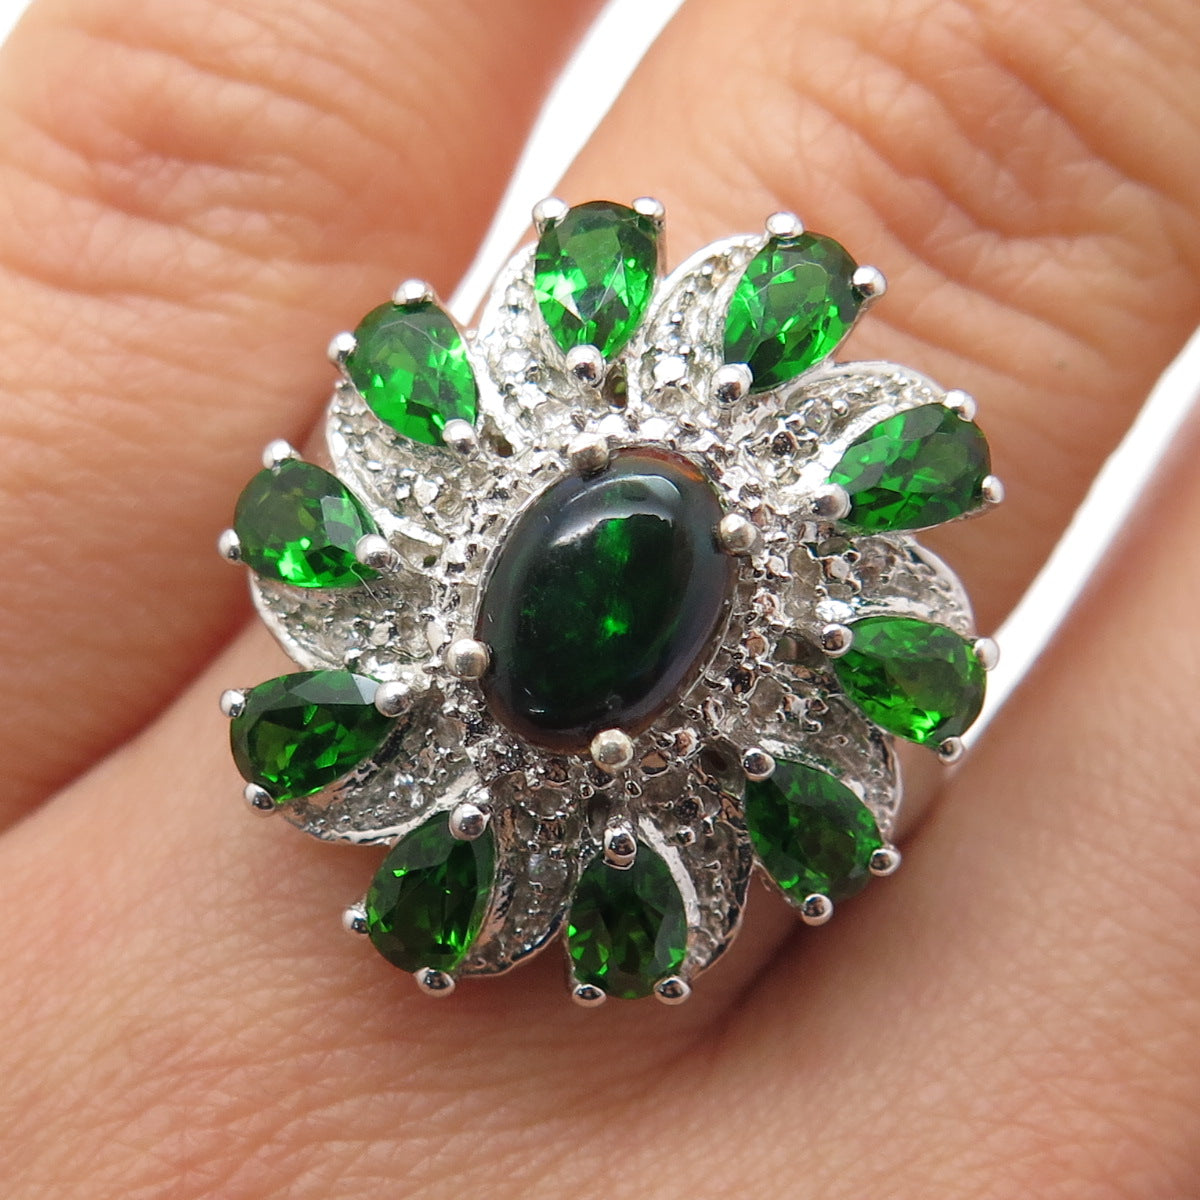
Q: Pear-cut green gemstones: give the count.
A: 10